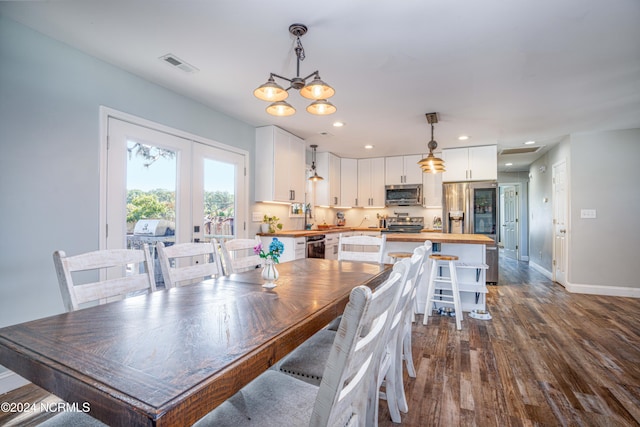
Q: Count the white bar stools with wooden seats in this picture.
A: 2